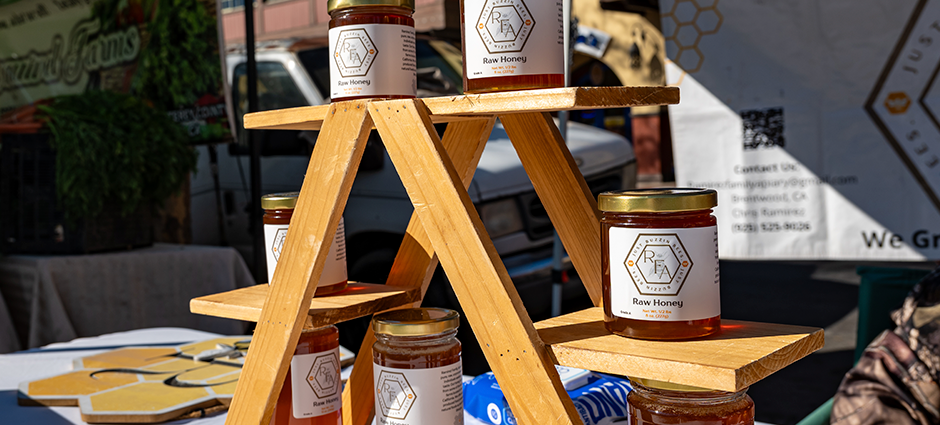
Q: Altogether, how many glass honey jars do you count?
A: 7